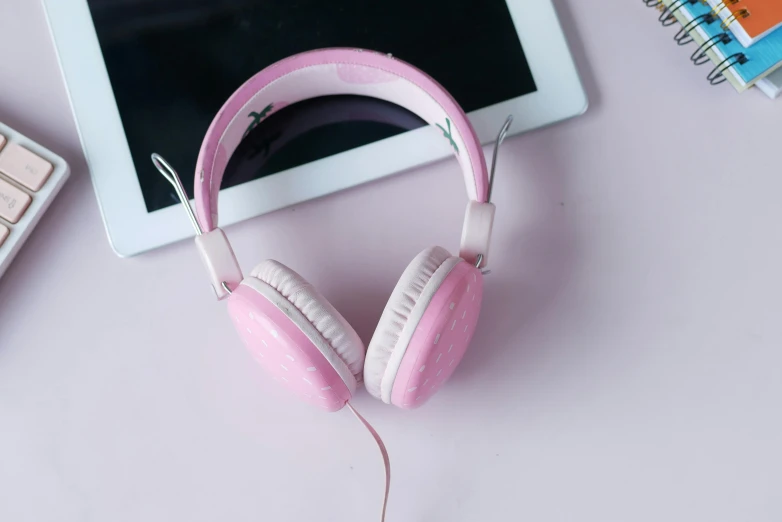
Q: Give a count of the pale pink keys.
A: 4